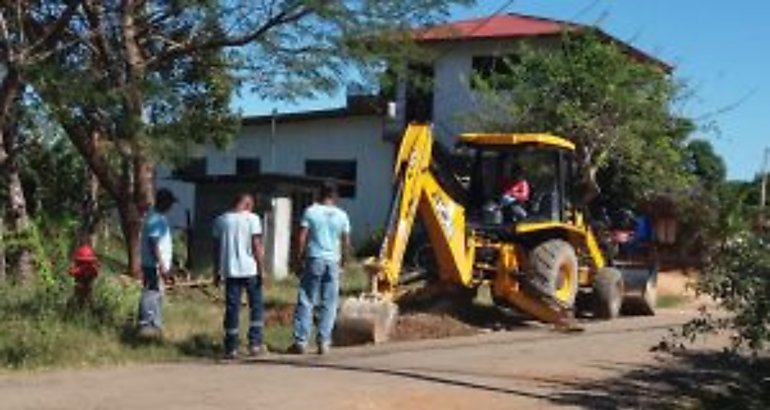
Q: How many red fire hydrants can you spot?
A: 1